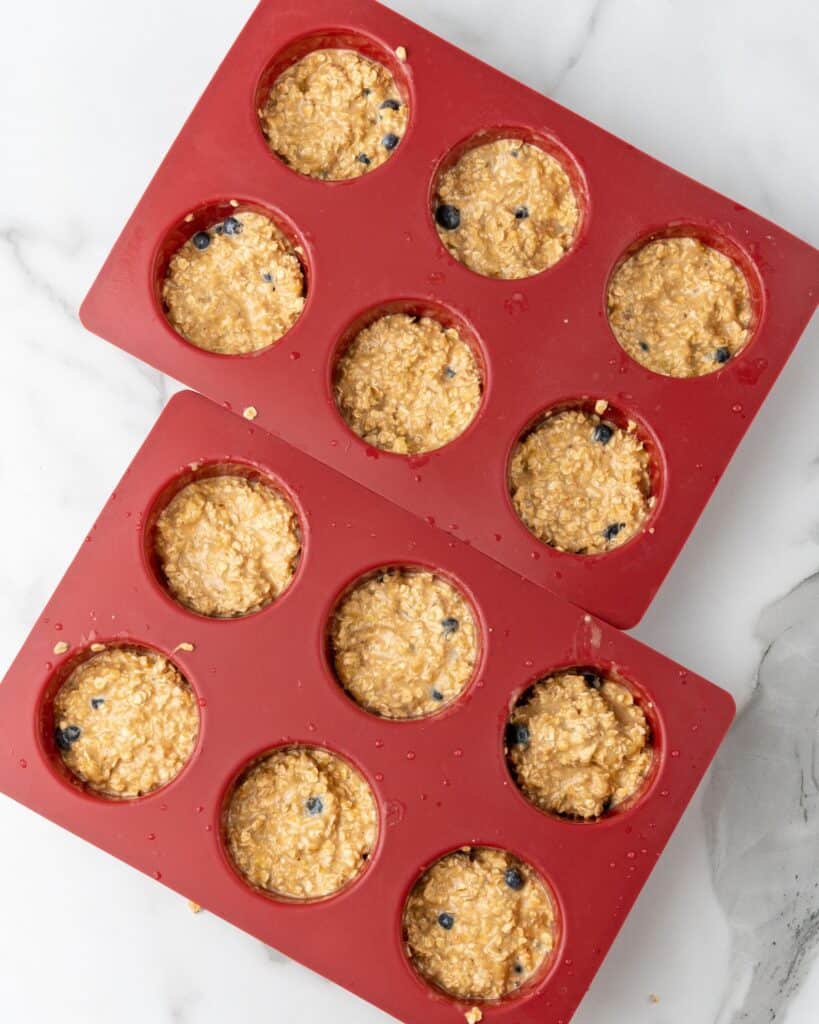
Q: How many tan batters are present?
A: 12